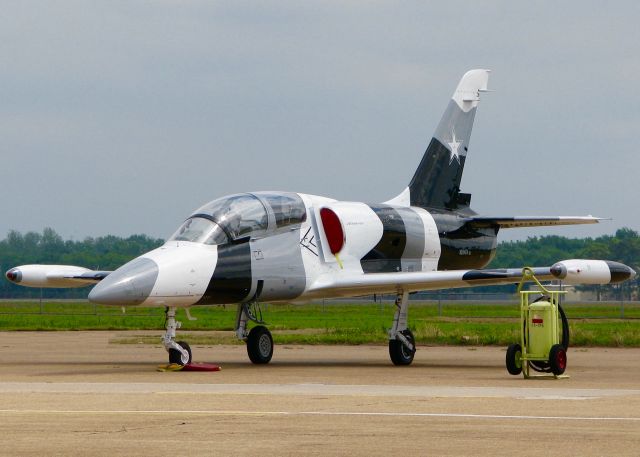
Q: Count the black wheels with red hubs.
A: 1